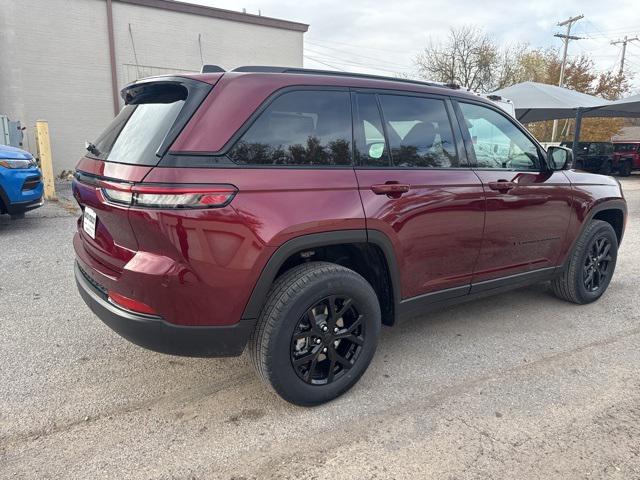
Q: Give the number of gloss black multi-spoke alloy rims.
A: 2